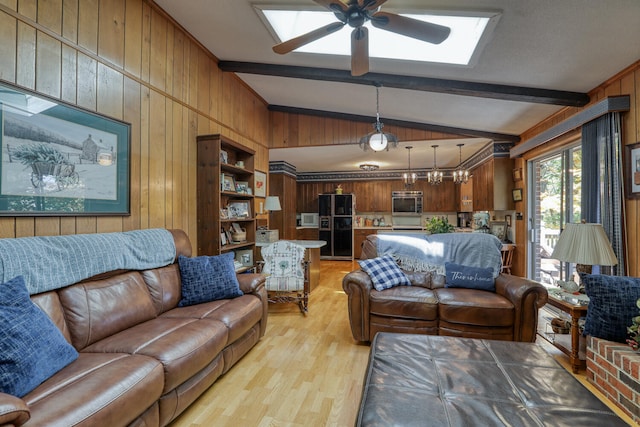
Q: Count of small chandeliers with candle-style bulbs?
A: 3